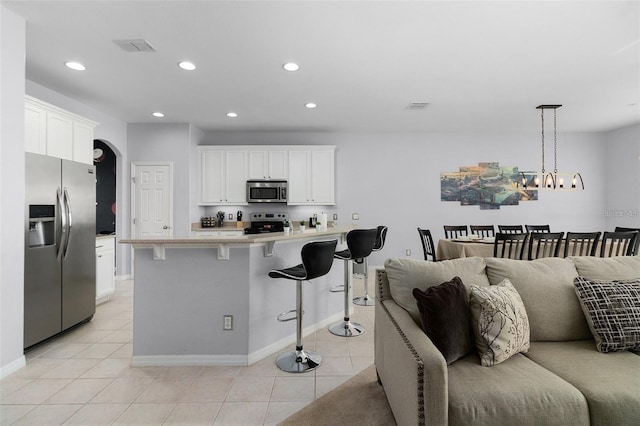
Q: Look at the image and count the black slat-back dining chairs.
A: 10